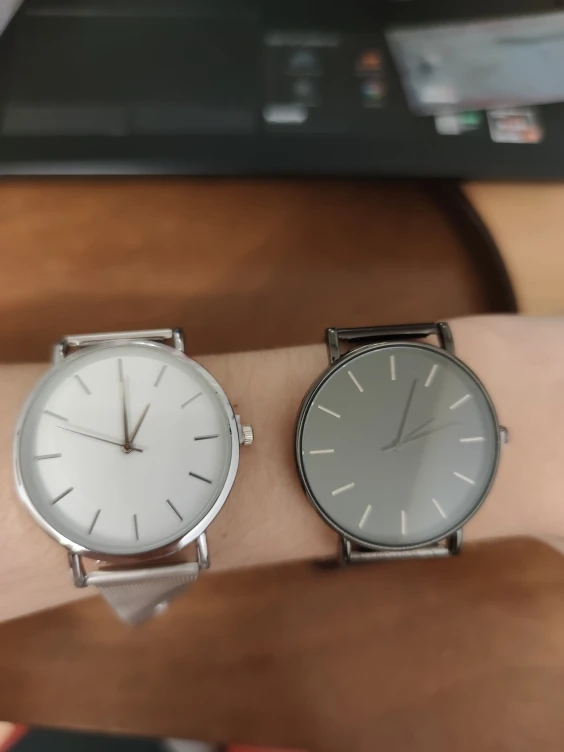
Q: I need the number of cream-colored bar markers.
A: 12